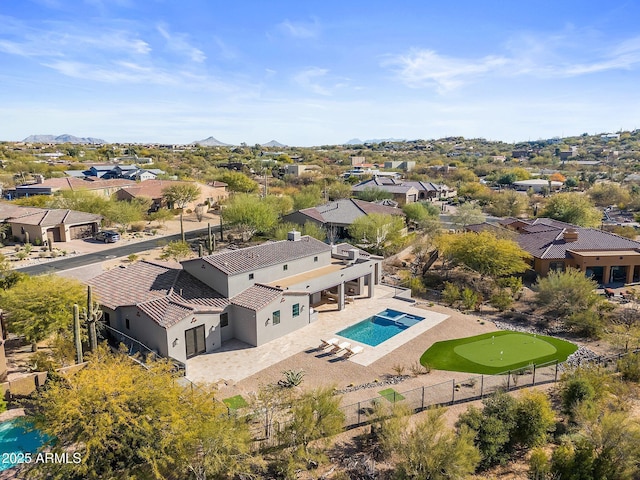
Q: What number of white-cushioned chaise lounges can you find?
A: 3